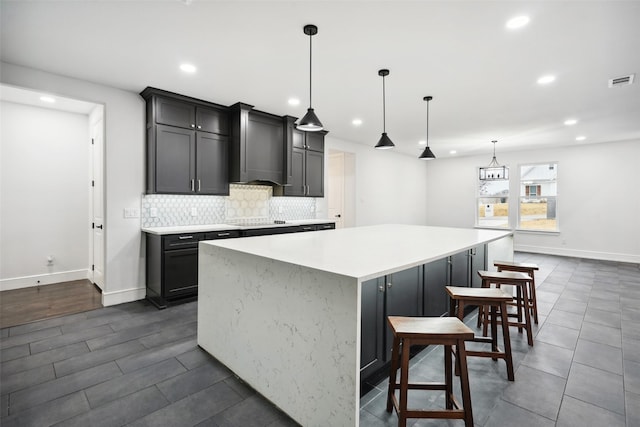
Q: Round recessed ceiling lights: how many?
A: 10